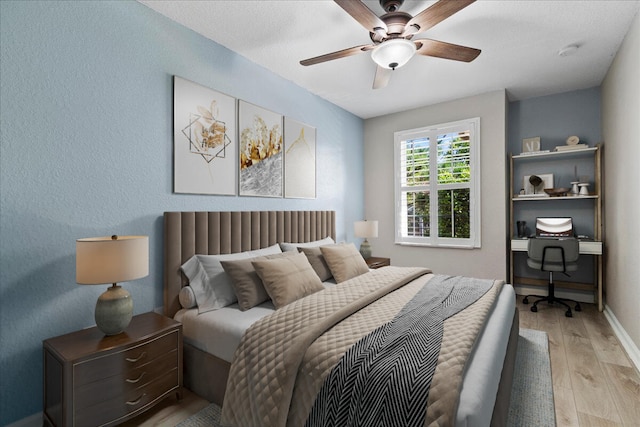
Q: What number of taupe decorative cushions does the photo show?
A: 4